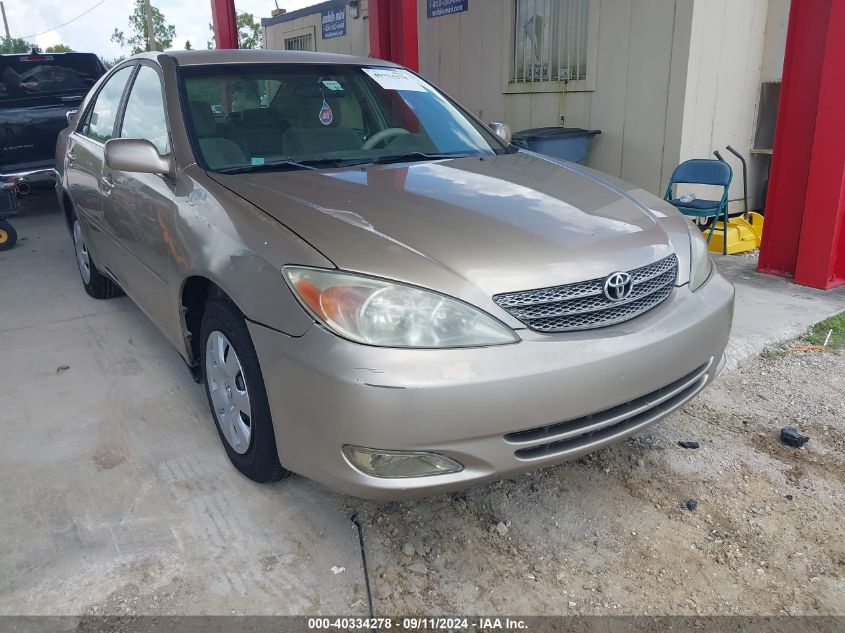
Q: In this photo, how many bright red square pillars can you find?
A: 3